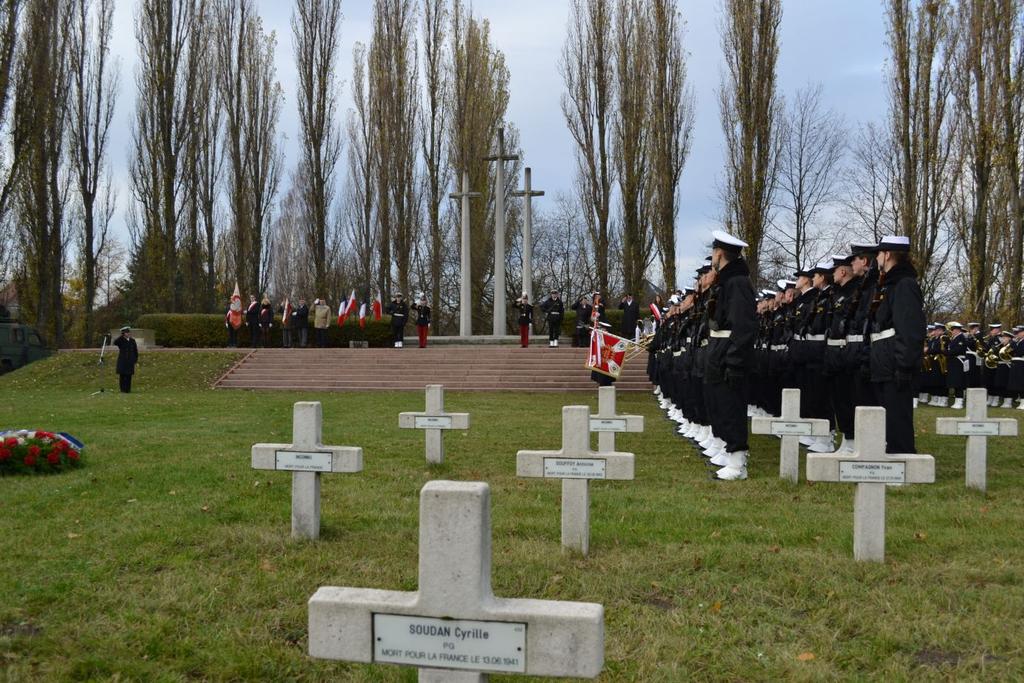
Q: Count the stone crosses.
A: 11